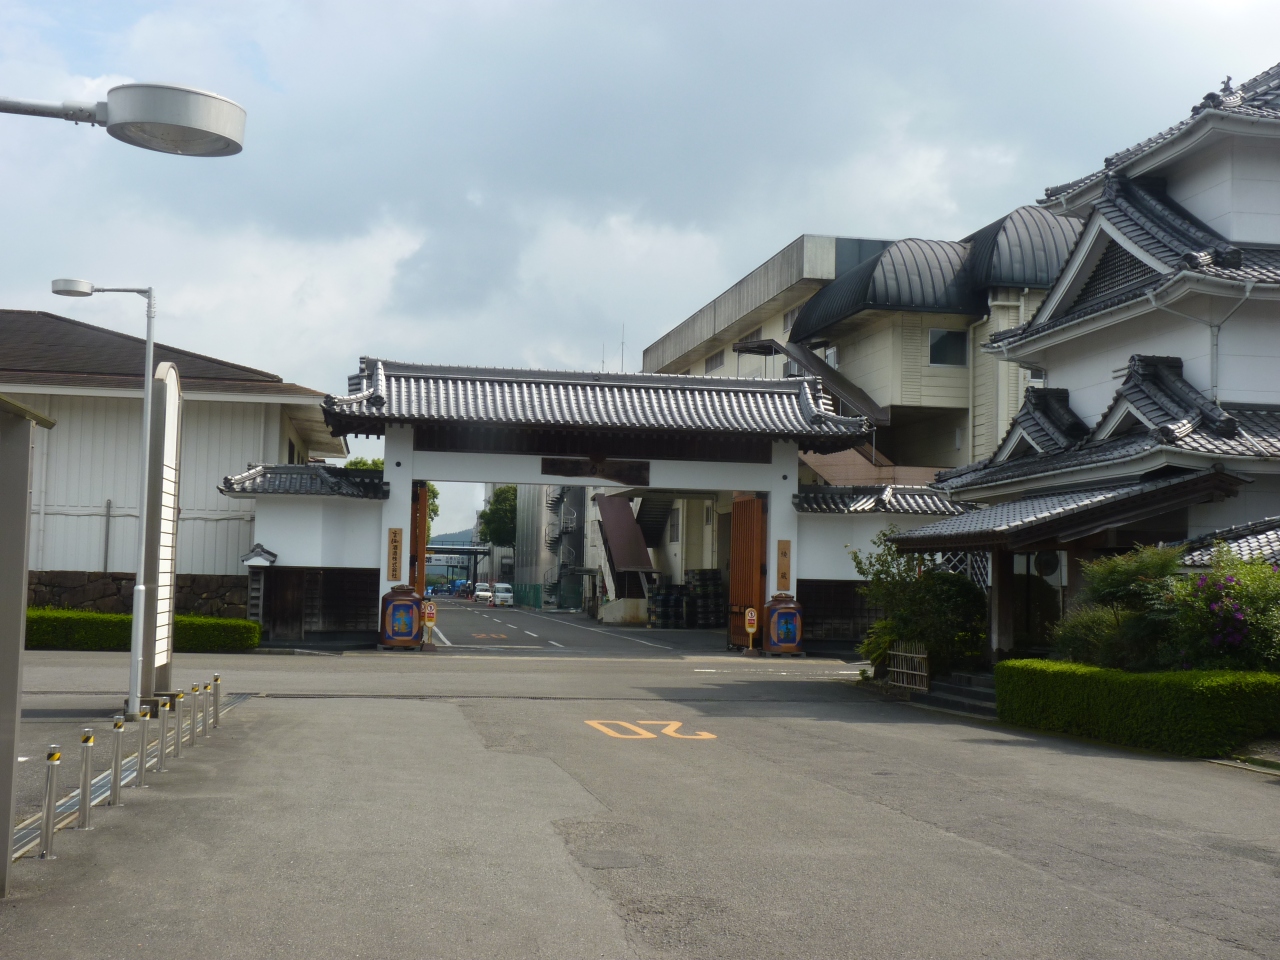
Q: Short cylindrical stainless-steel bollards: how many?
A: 9